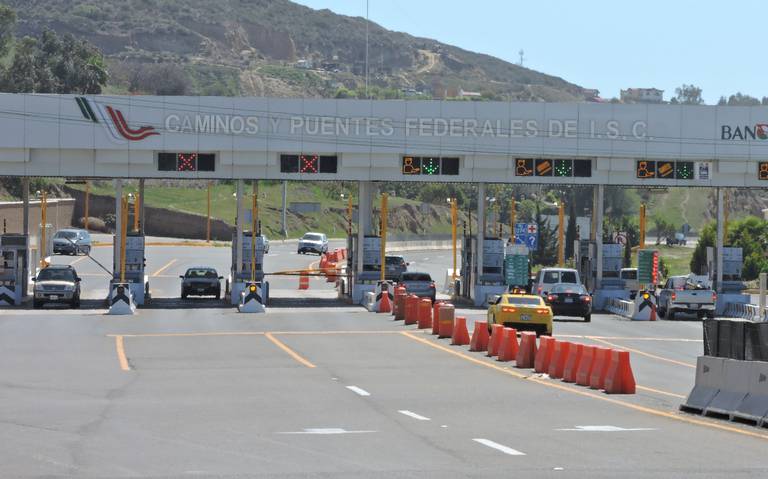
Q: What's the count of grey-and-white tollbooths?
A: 7